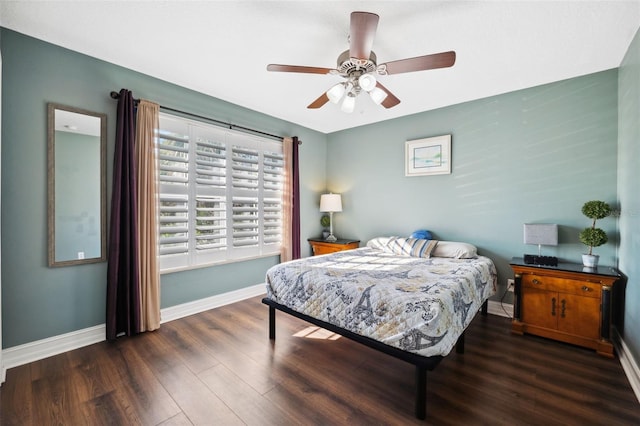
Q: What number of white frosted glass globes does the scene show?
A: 4